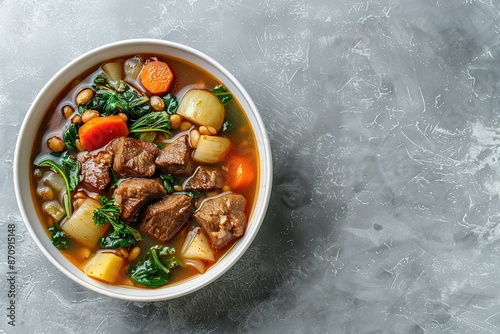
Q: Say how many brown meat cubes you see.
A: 7